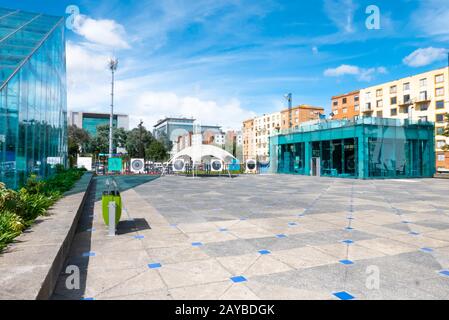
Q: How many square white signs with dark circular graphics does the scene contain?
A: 4